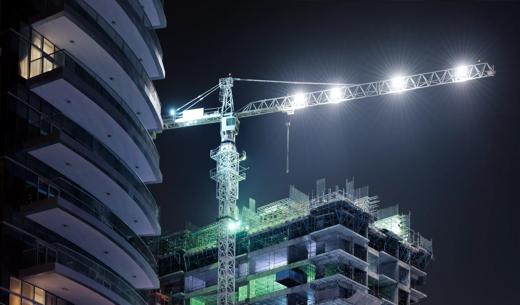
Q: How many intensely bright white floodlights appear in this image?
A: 4